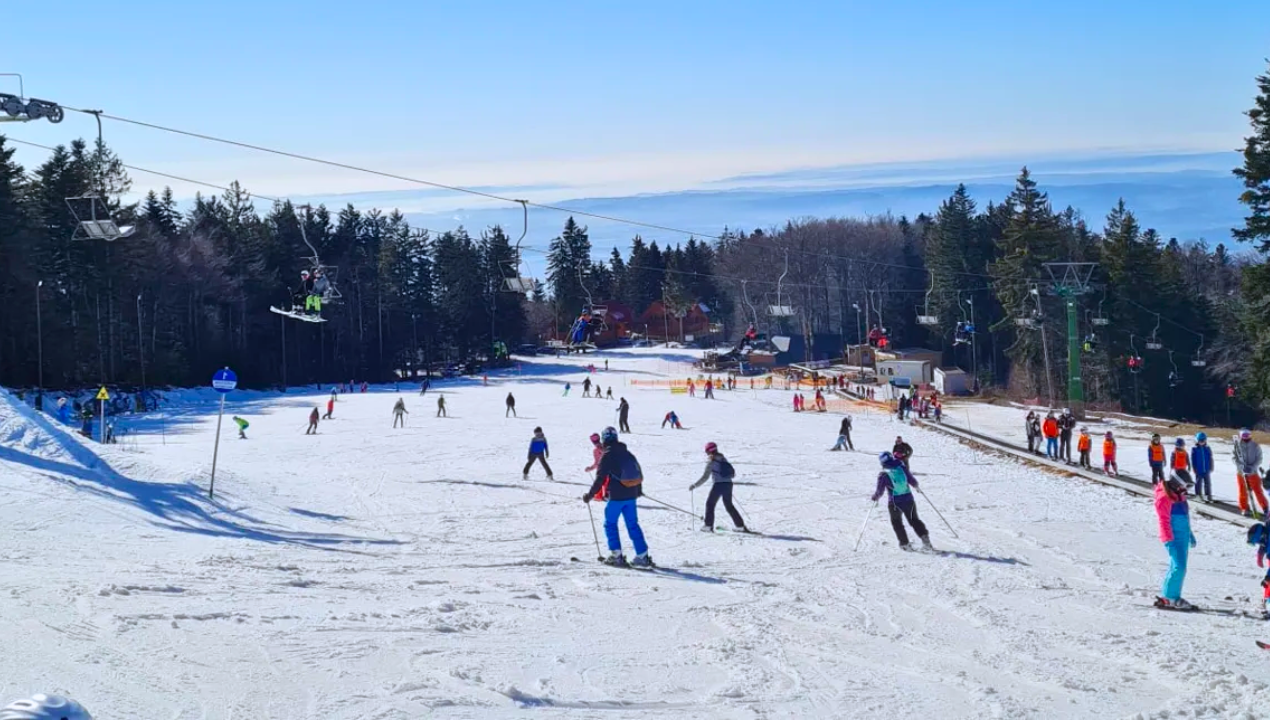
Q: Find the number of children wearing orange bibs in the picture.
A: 4